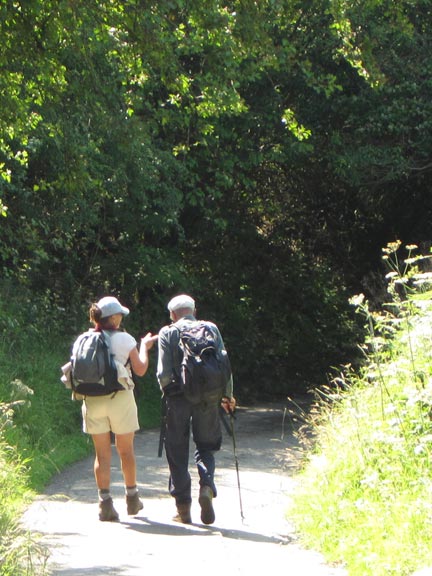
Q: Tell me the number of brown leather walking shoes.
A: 4